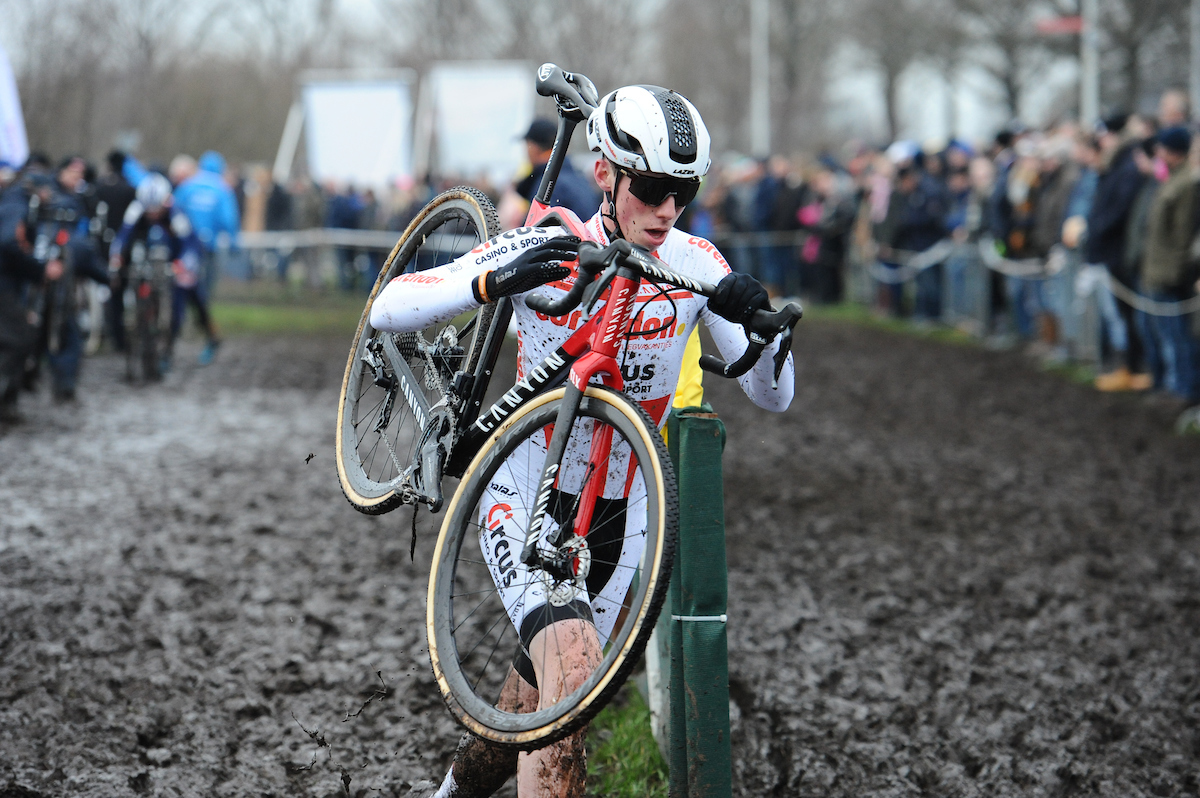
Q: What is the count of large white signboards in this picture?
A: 2